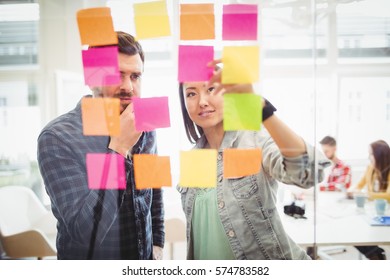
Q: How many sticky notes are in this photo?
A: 14